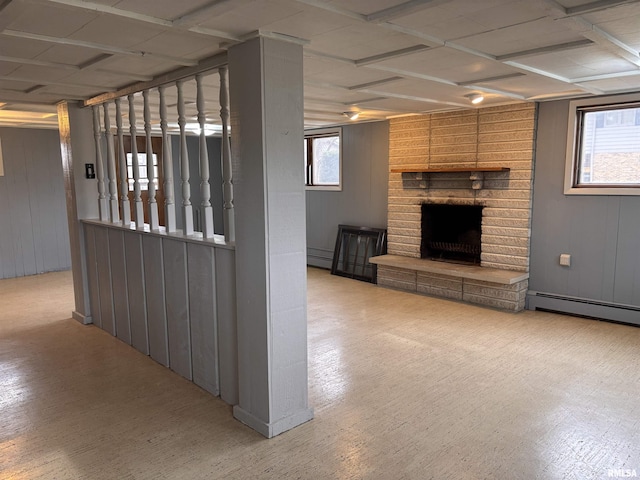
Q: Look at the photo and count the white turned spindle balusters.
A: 9